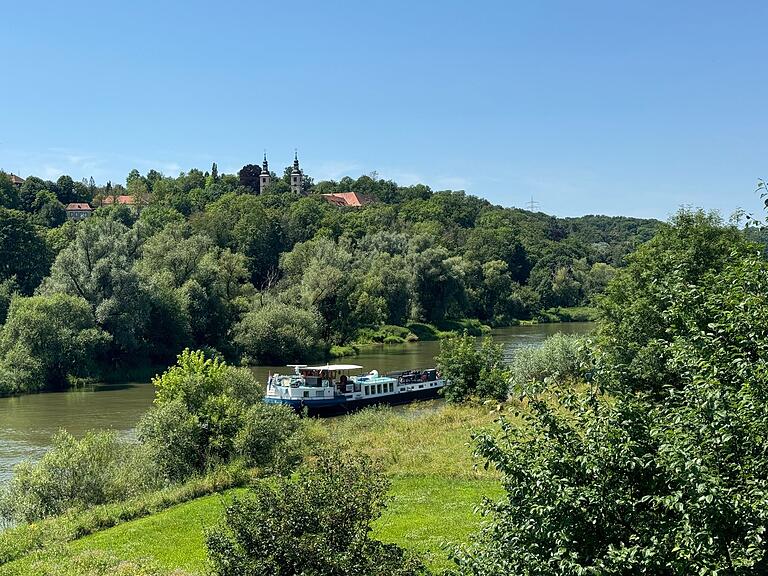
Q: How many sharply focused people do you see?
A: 0